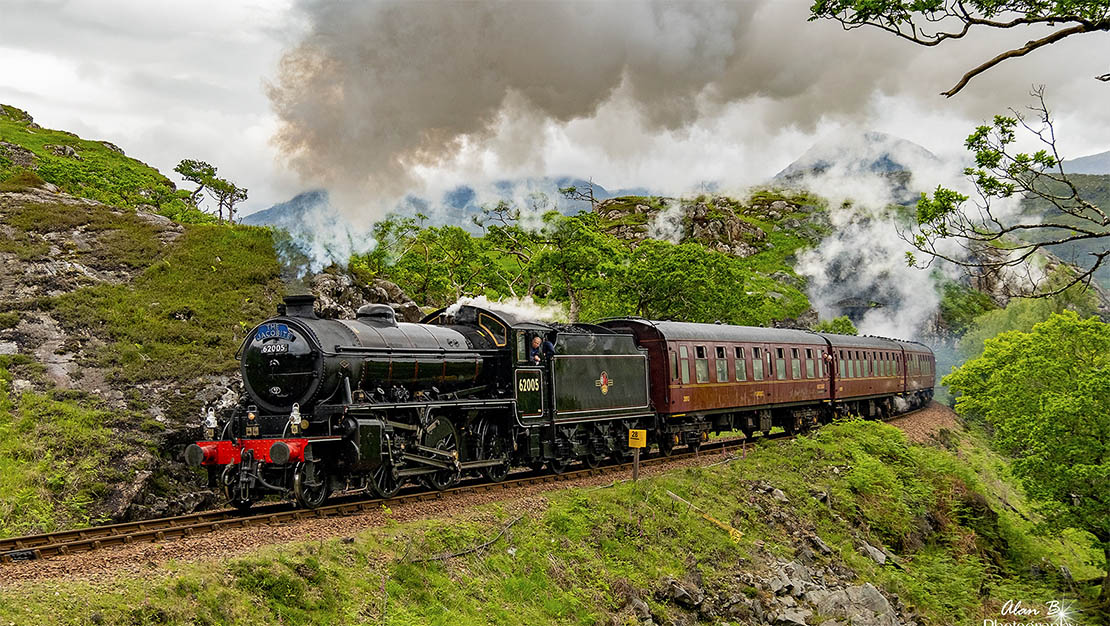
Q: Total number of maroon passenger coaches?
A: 3